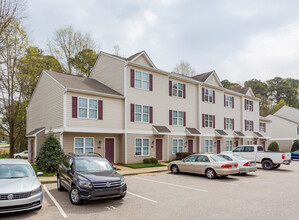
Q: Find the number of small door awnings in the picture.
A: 5